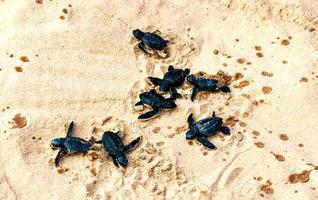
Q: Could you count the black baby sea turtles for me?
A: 7